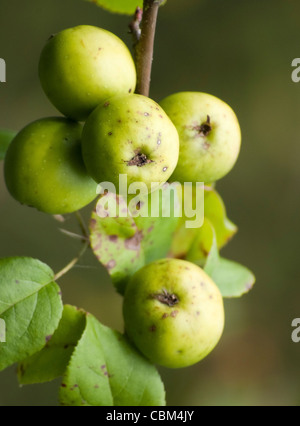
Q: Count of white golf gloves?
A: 0